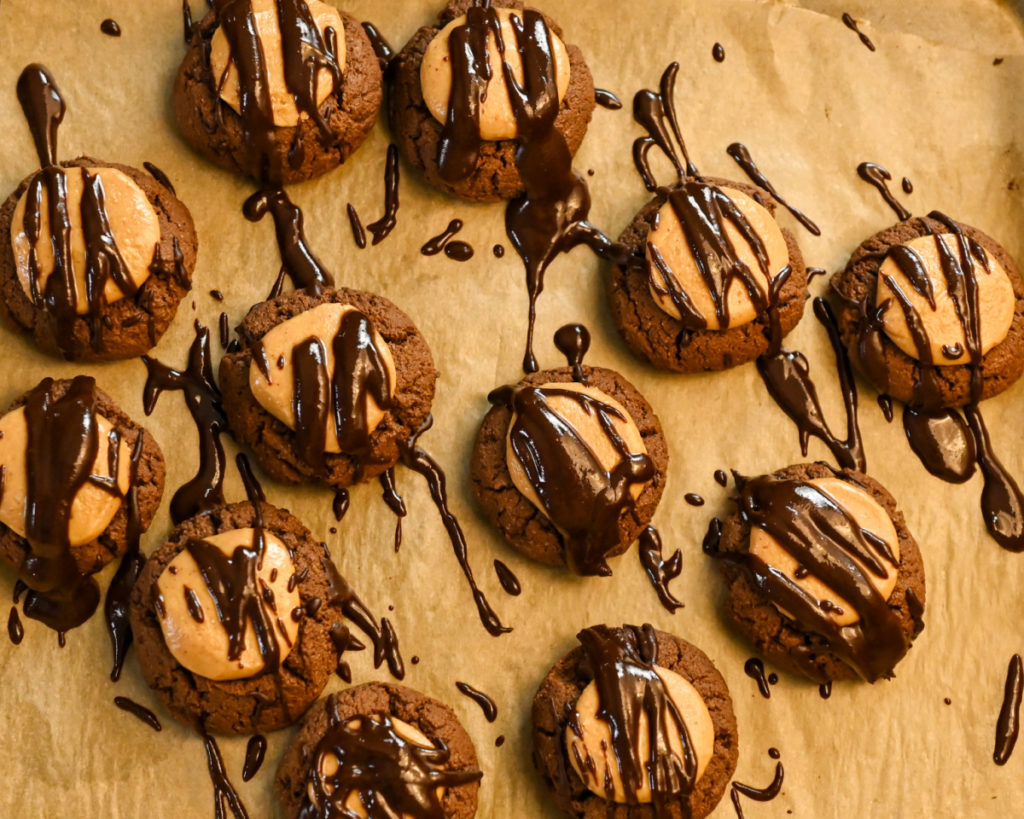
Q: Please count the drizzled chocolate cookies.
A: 12